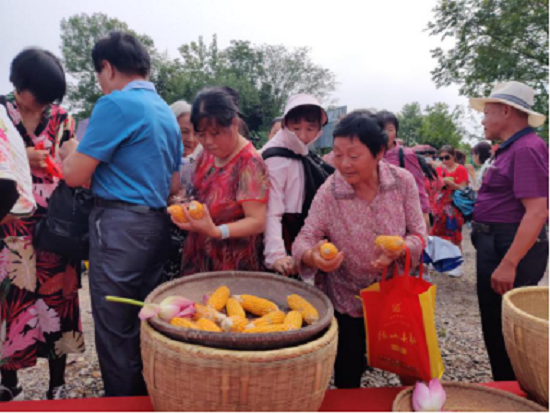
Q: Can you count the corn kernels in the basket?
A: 11